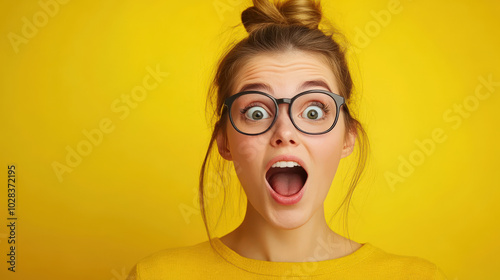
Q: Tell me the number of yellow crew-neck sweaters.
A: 1